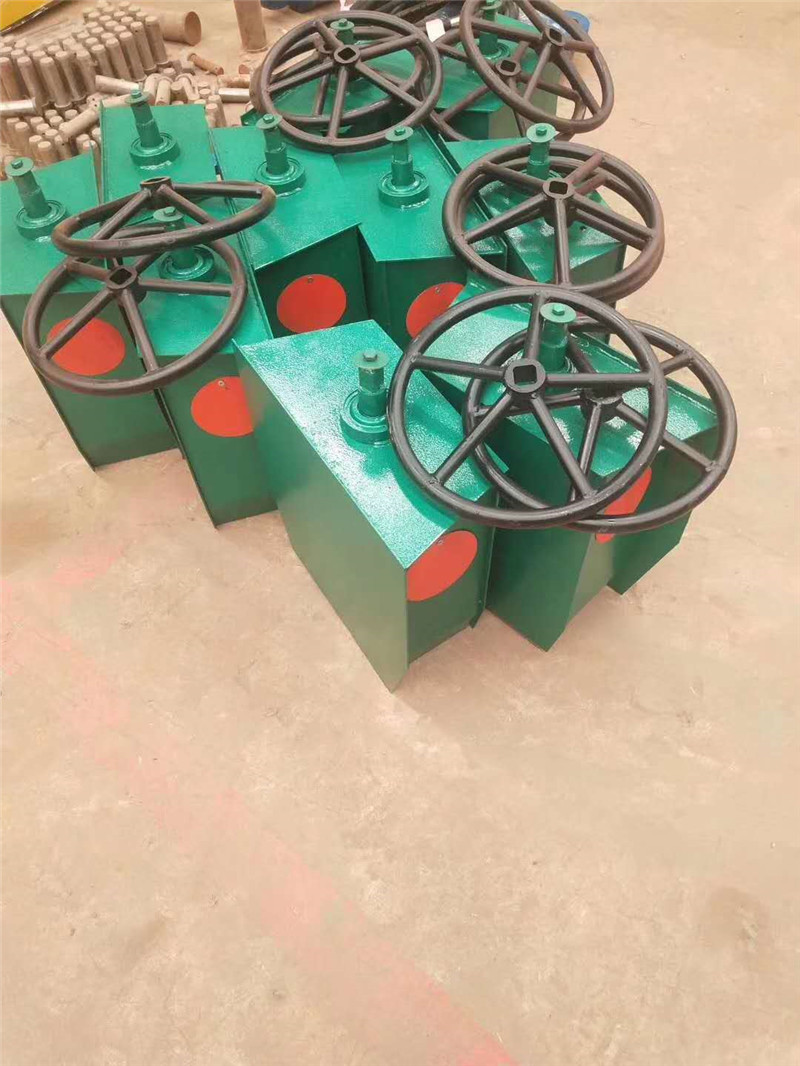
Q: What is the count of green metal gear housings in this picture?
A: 10